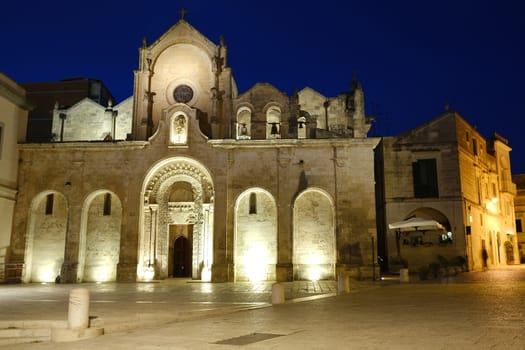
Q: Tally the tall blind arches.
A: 4